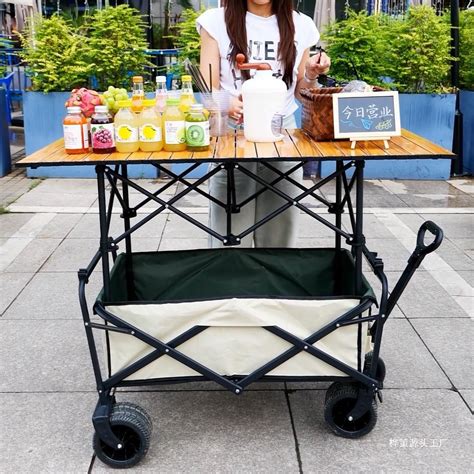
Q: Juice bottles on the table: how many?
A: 9